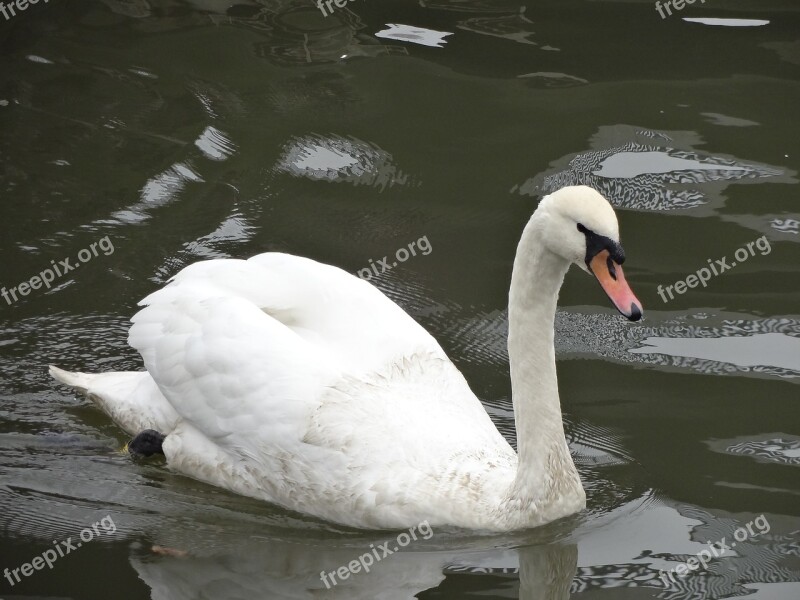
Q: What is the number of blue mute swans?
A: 0